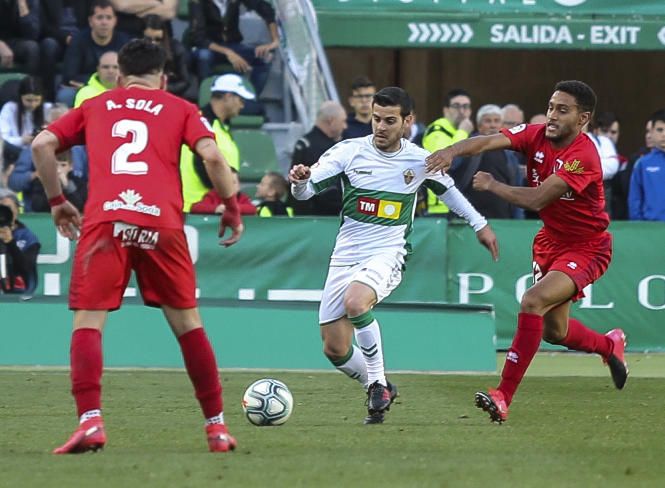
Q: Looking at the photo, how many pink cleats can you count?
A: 4